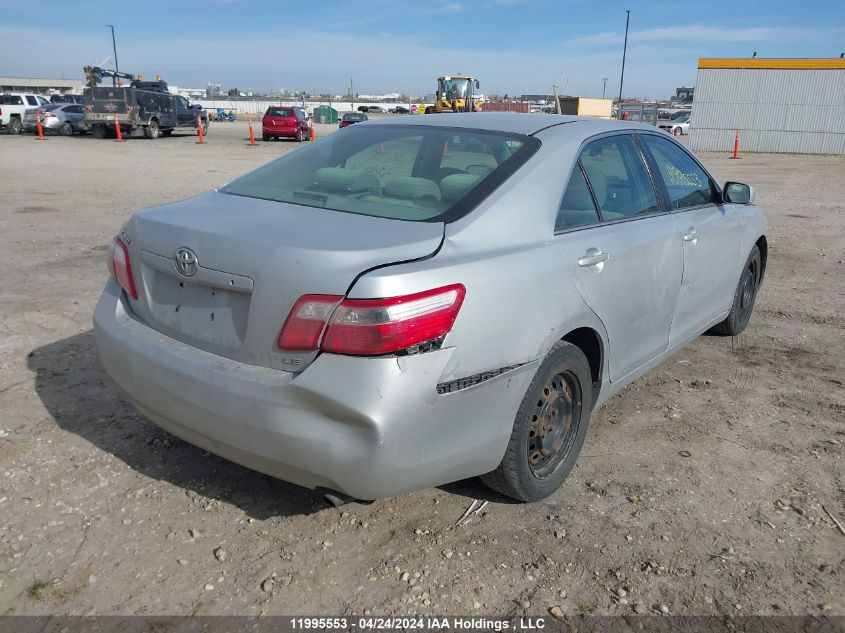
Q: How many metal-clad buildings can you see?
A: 1